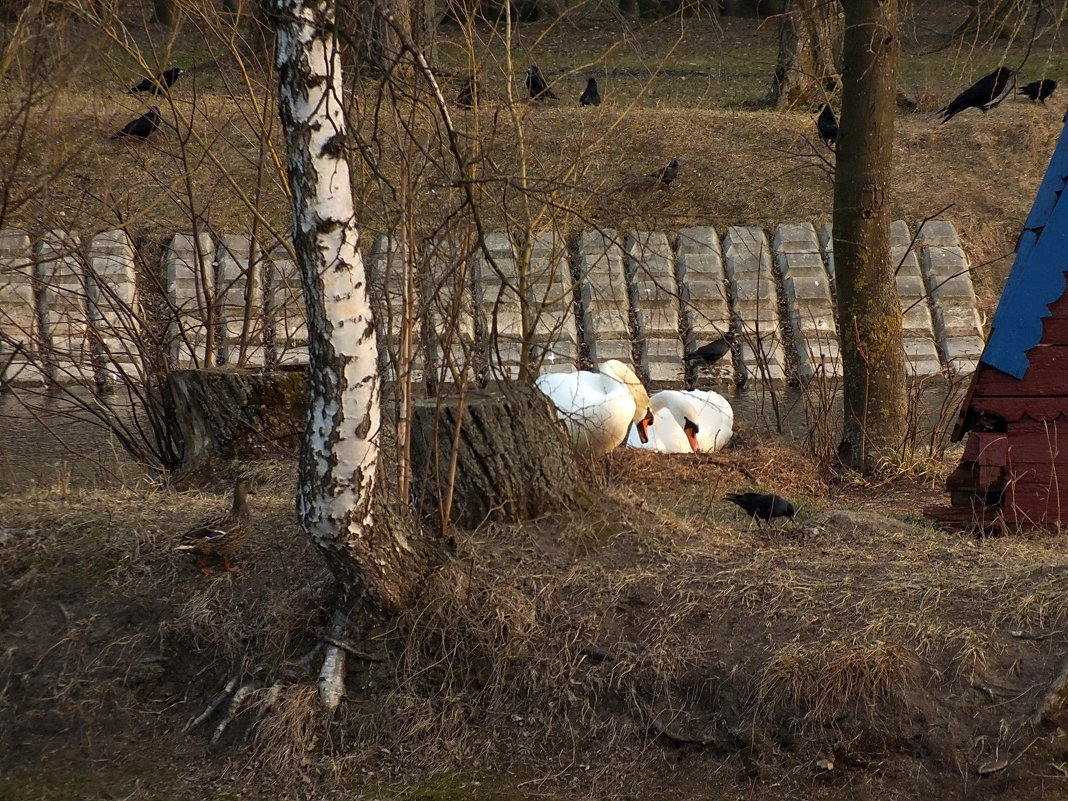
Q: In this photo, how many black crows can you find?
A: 11